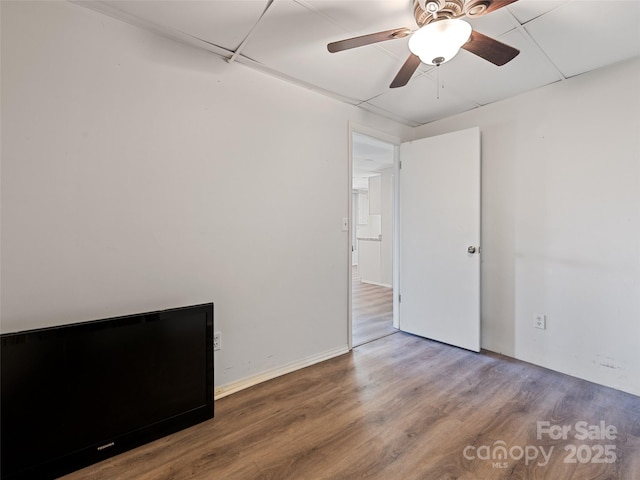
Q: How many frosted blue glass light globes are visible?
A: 0